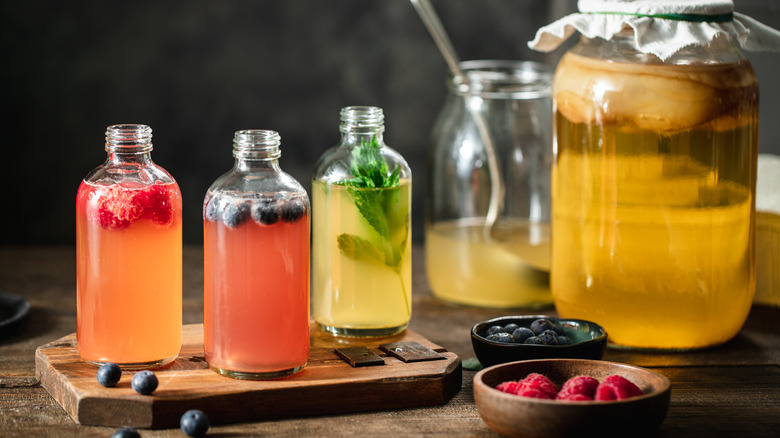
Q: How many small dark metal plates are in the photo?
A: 2